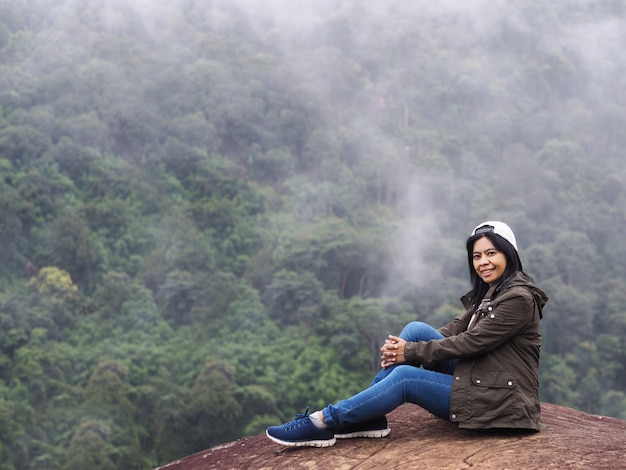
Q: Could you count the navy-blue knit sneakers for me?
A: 2